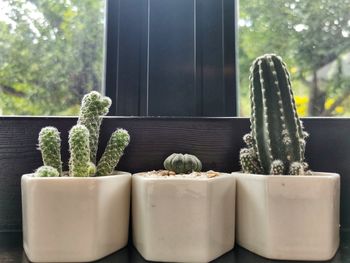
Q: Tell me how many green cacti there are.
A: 3